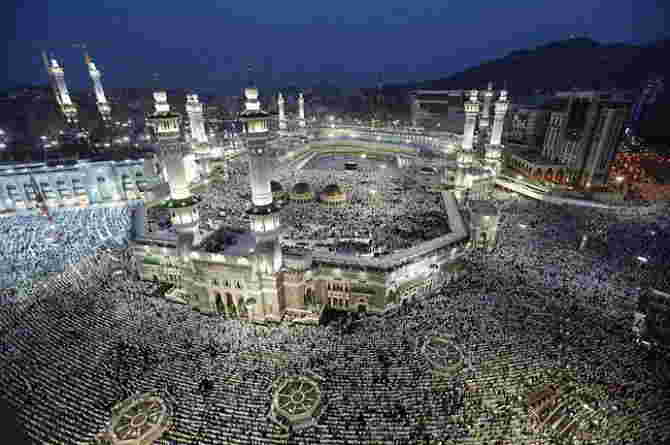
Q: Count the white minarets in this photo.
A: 10